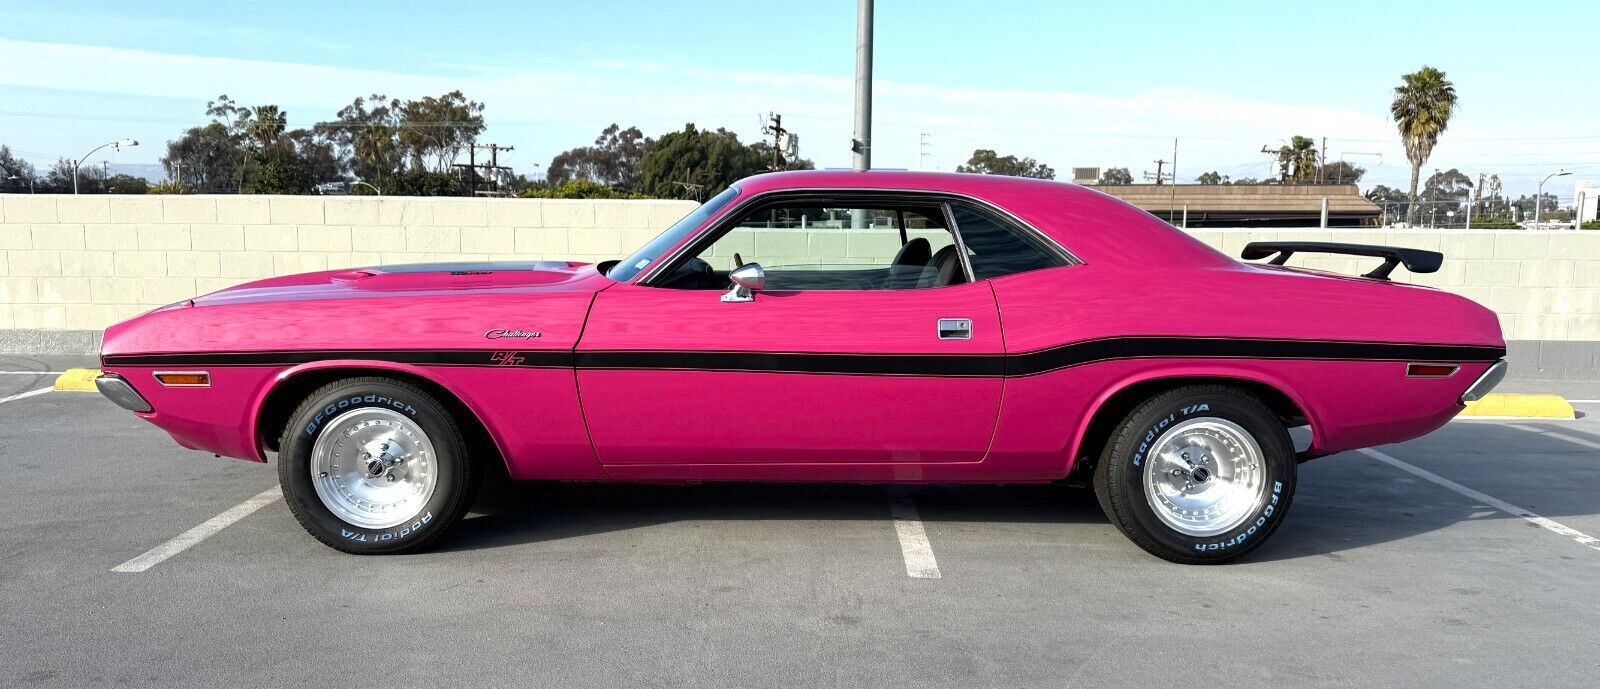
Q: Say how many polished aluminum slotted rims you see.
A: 2